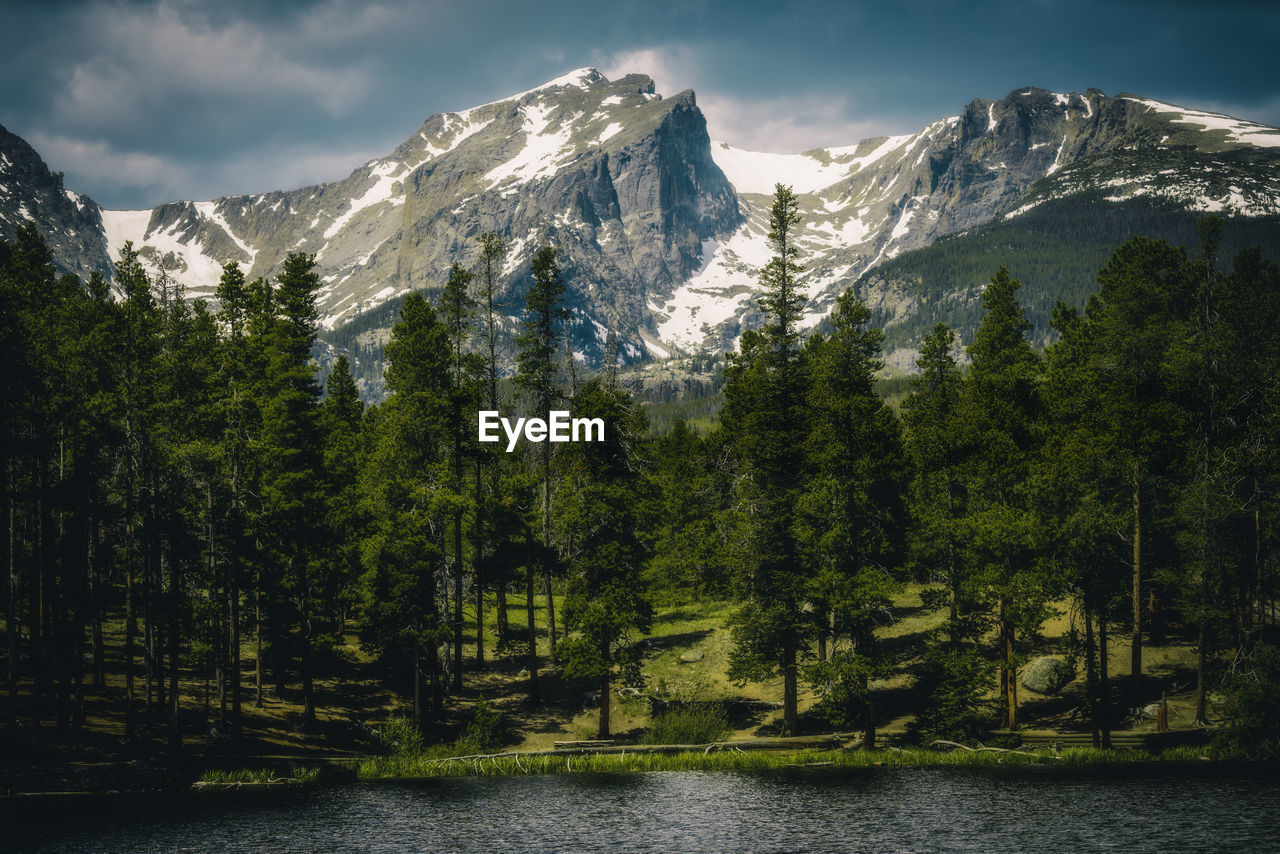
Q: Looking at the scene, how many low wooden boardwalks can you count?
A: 1